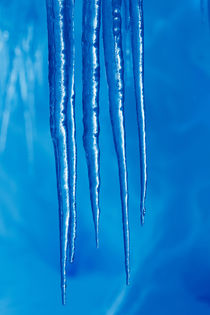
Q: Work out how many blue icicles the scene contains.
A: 5